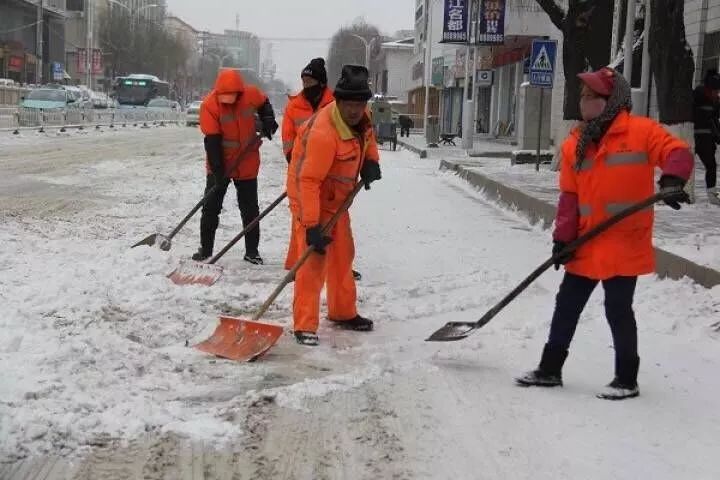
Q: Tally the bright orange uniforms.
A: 4